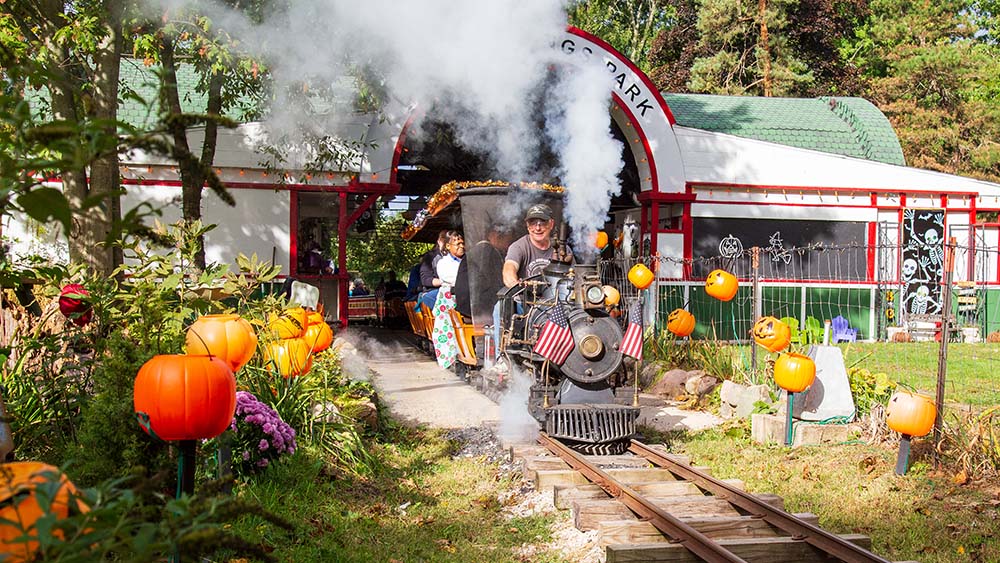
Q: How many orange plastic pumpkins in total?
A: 15